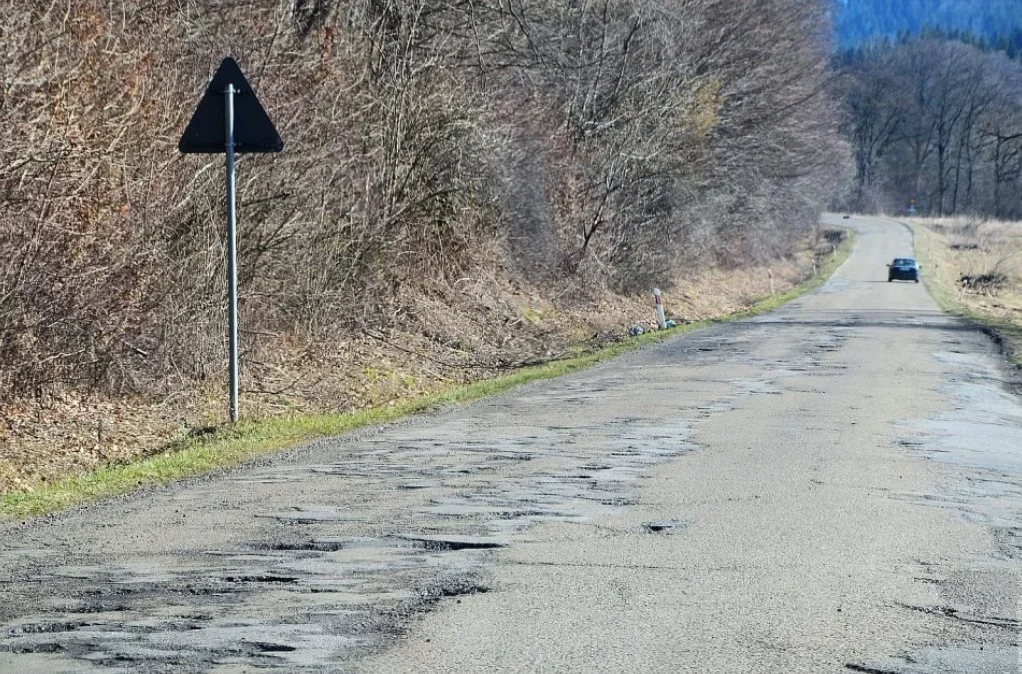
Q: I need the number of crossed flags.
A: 0